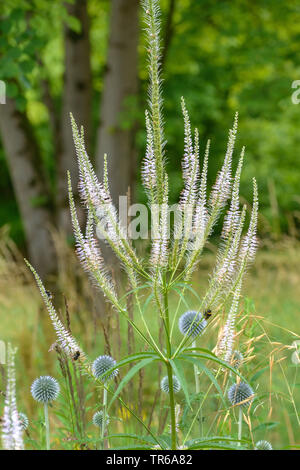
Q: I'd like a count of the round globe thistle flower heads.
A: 9